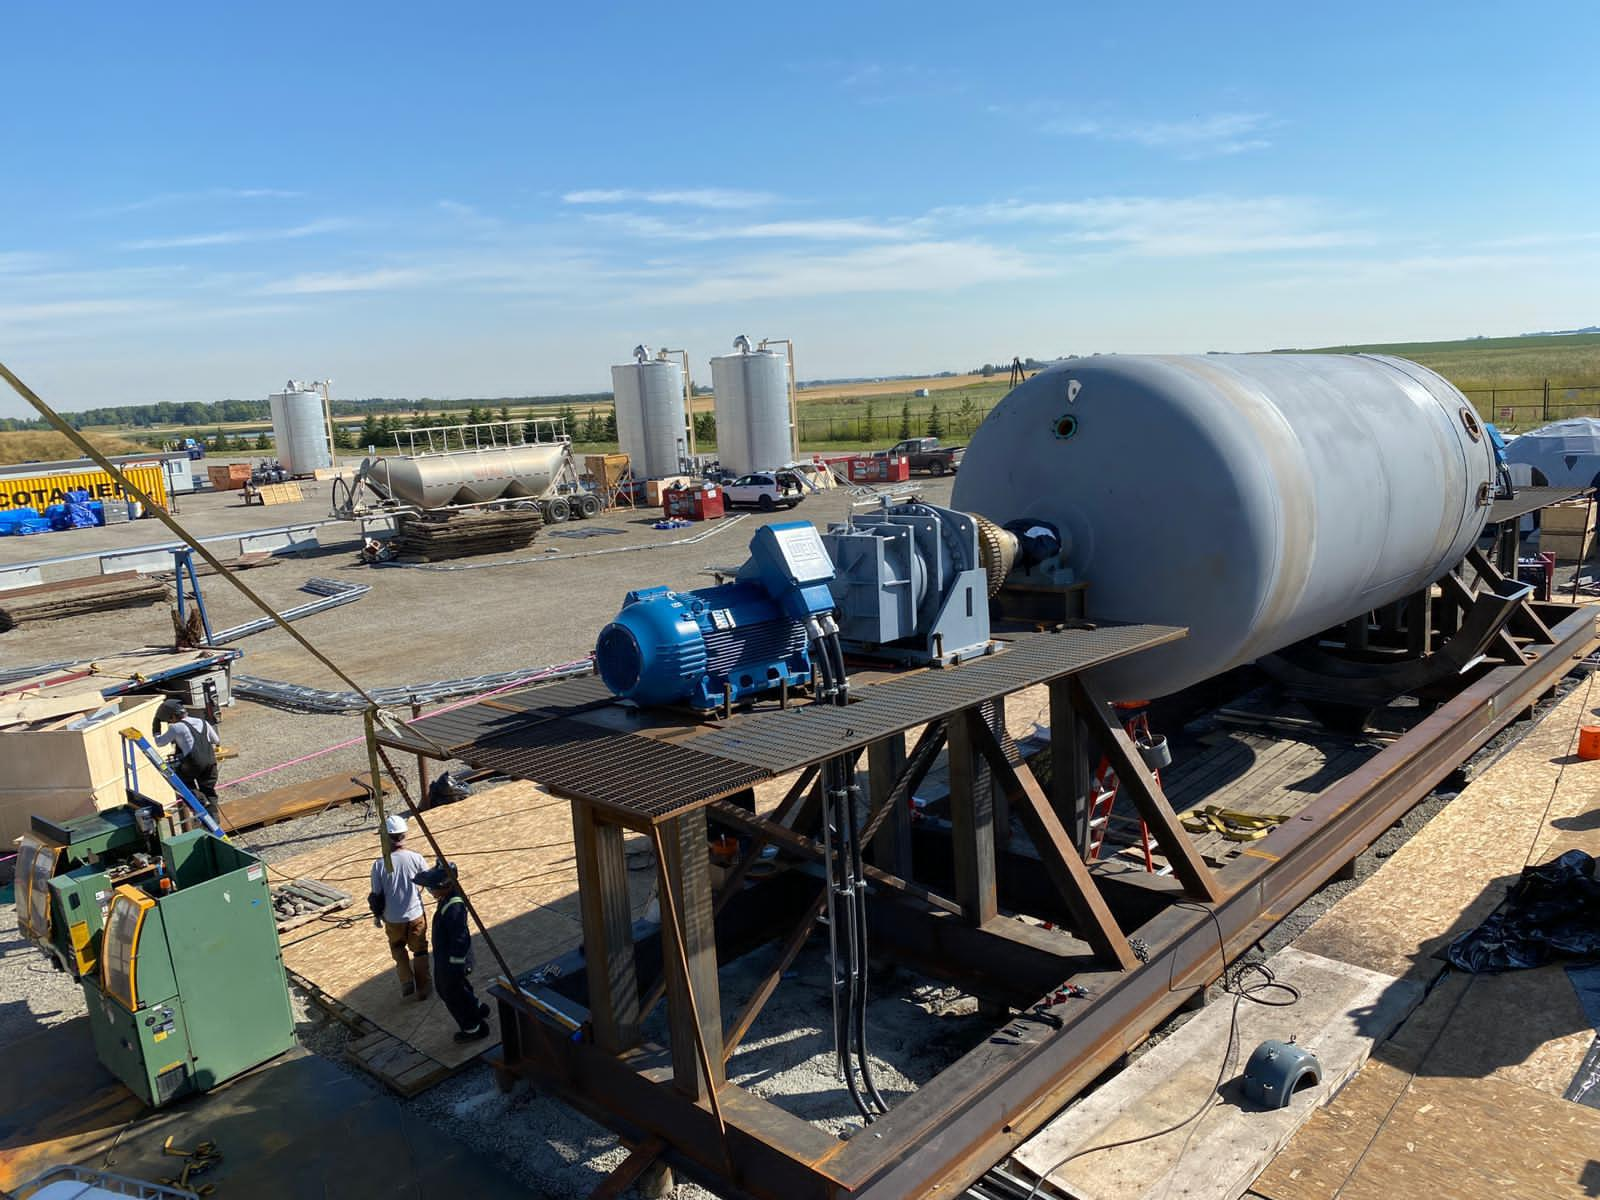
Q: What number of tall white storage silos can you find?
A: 3